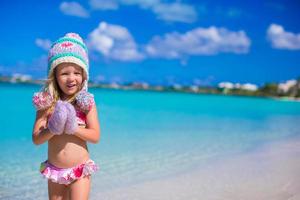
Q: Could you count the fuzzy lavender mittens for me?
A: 2